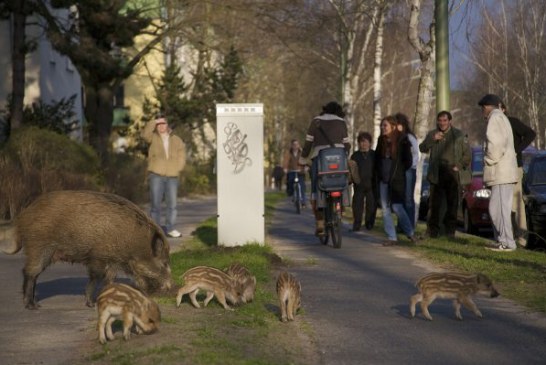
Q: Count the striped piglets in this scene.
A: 5